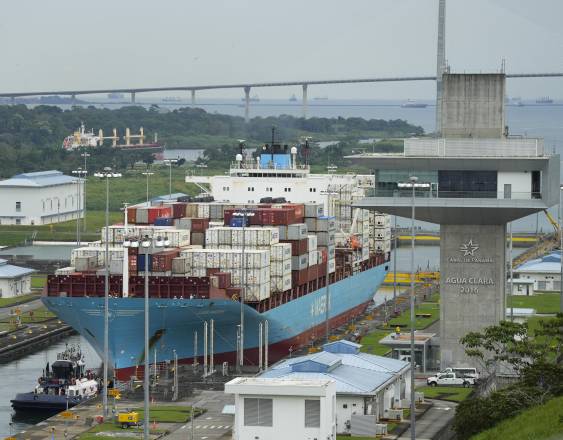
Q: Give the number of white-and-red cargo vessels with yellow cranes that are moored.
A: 1